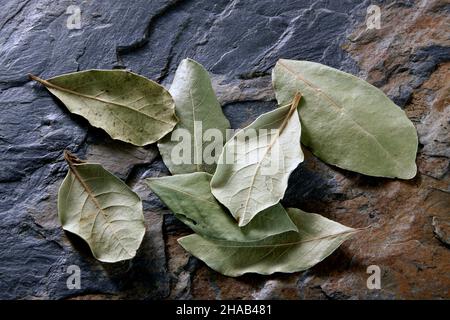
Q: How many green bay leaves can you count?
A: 7